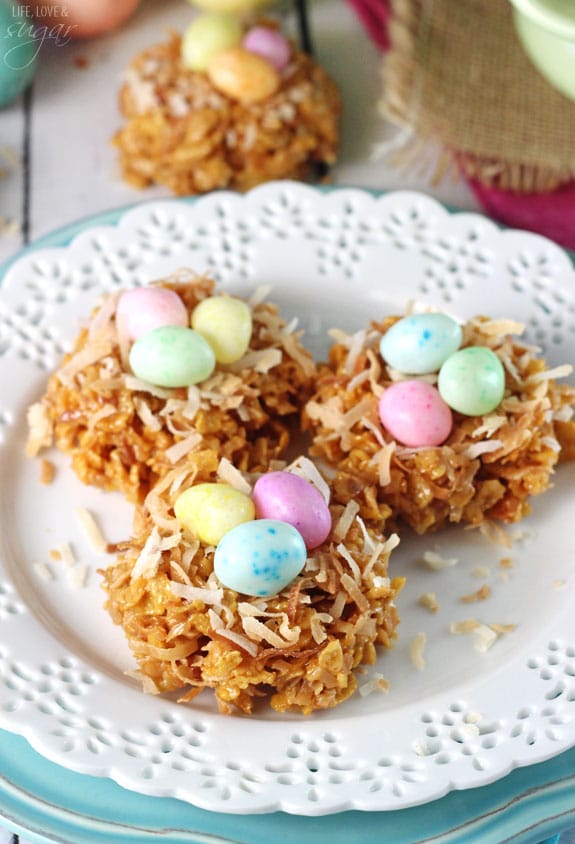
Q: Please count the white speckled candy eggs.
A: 2